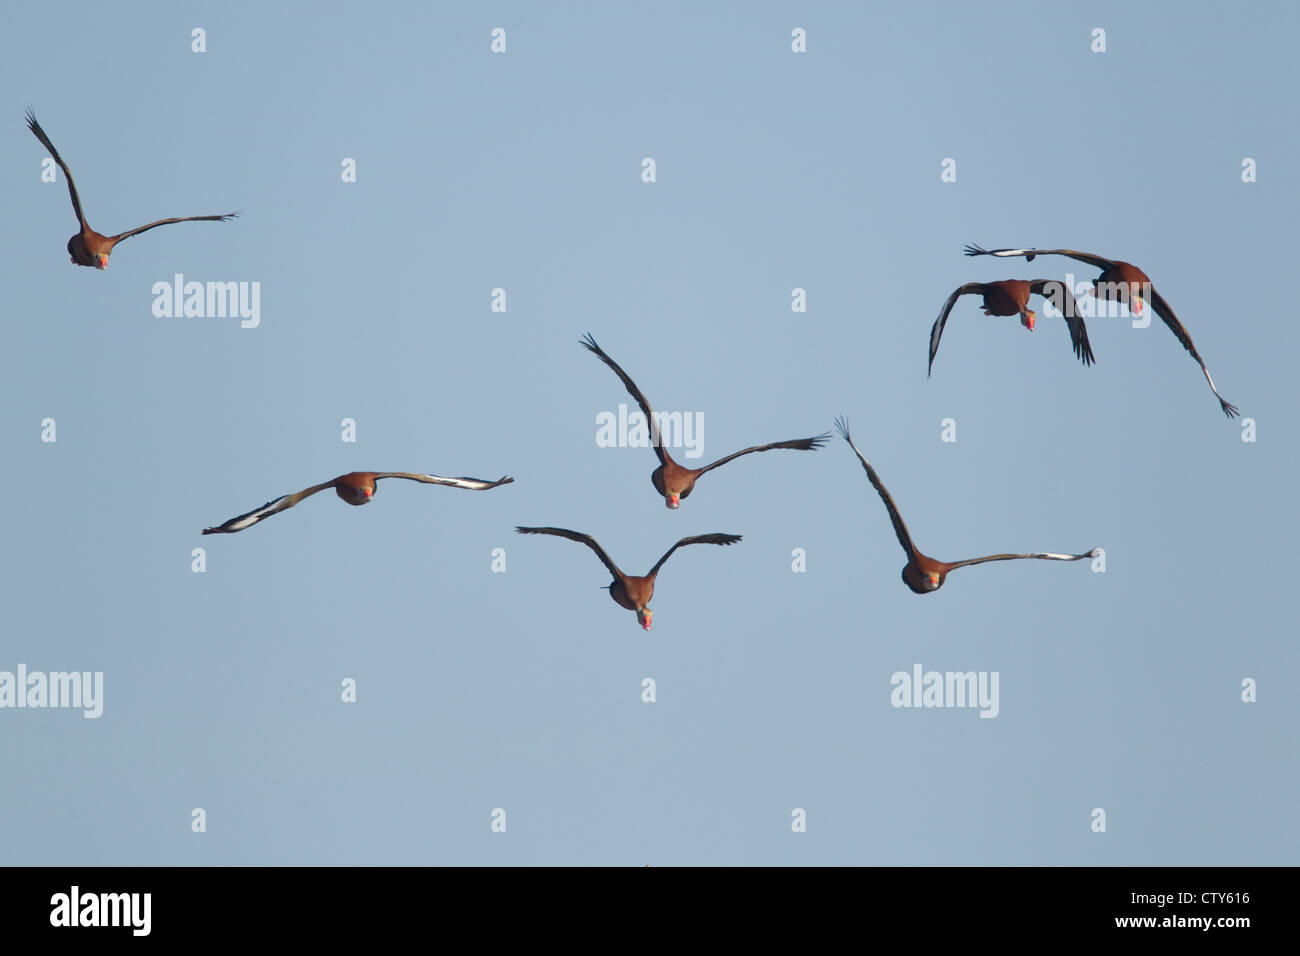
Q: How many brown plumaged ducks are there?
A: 7